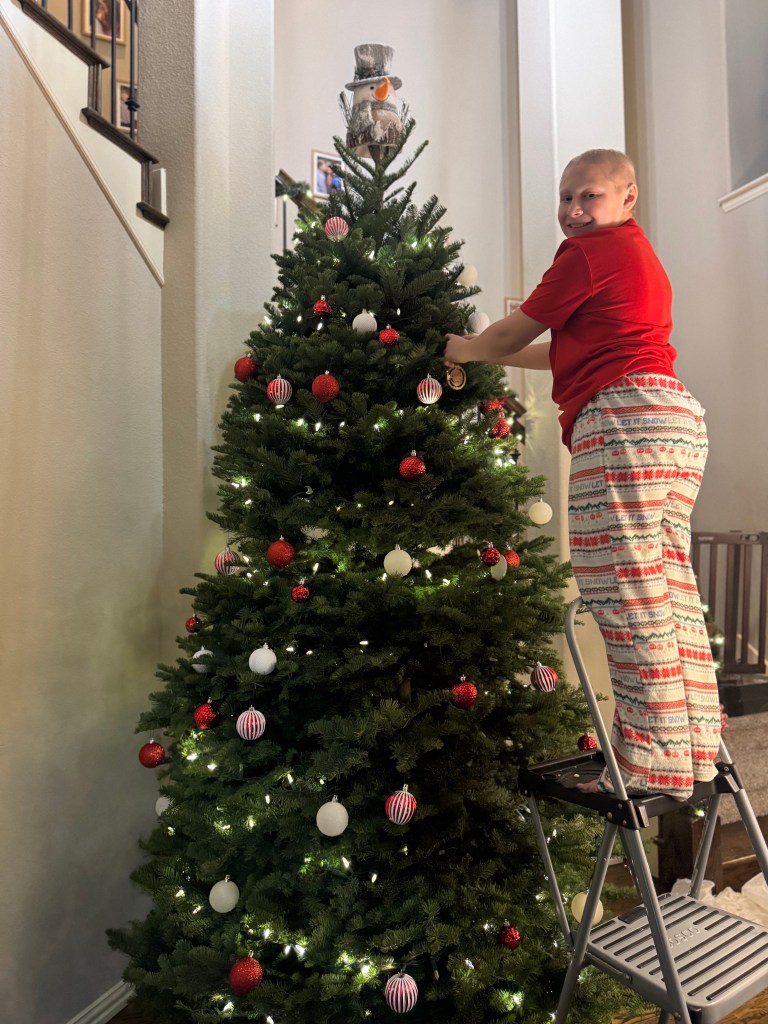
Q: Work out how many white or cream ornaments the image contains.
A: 12